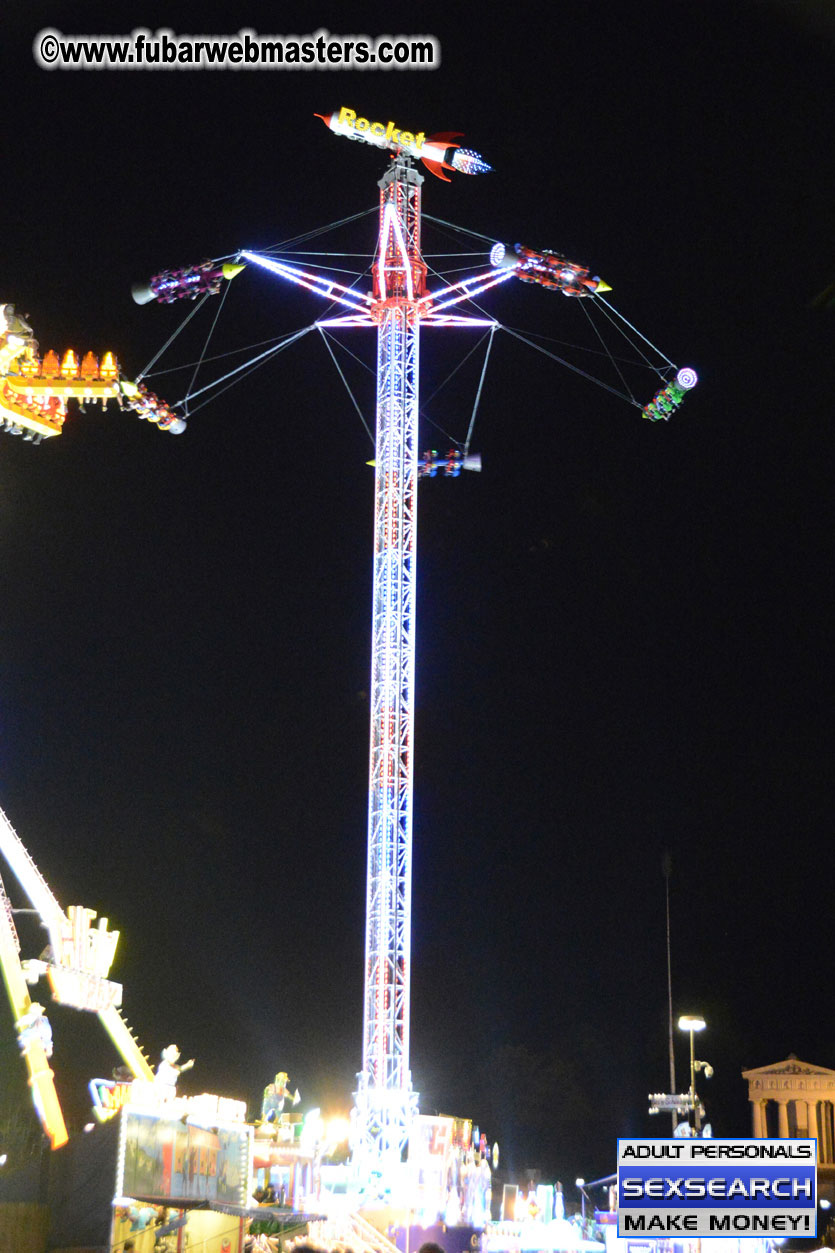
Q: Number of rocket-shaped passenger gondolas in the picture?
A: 5